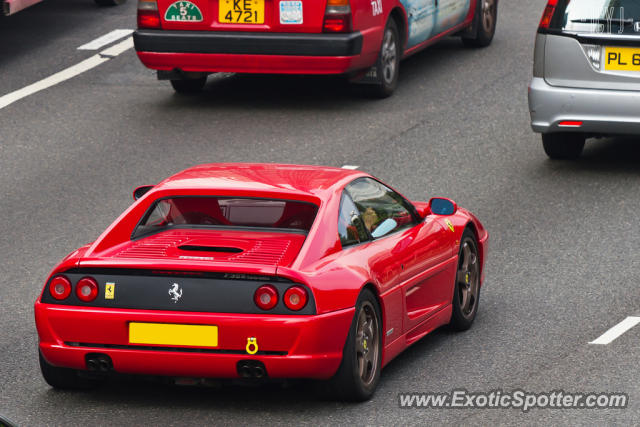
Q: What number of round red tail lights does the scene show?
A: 4